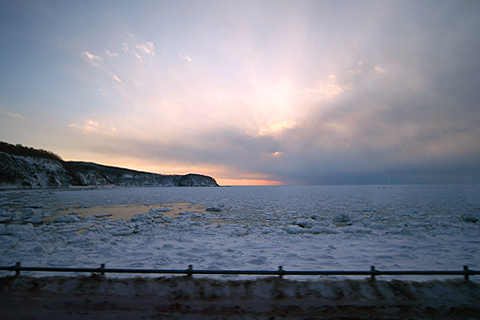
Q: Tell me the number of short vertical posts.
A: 6